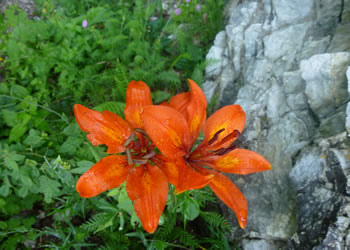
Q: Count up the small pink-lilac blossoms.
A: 4